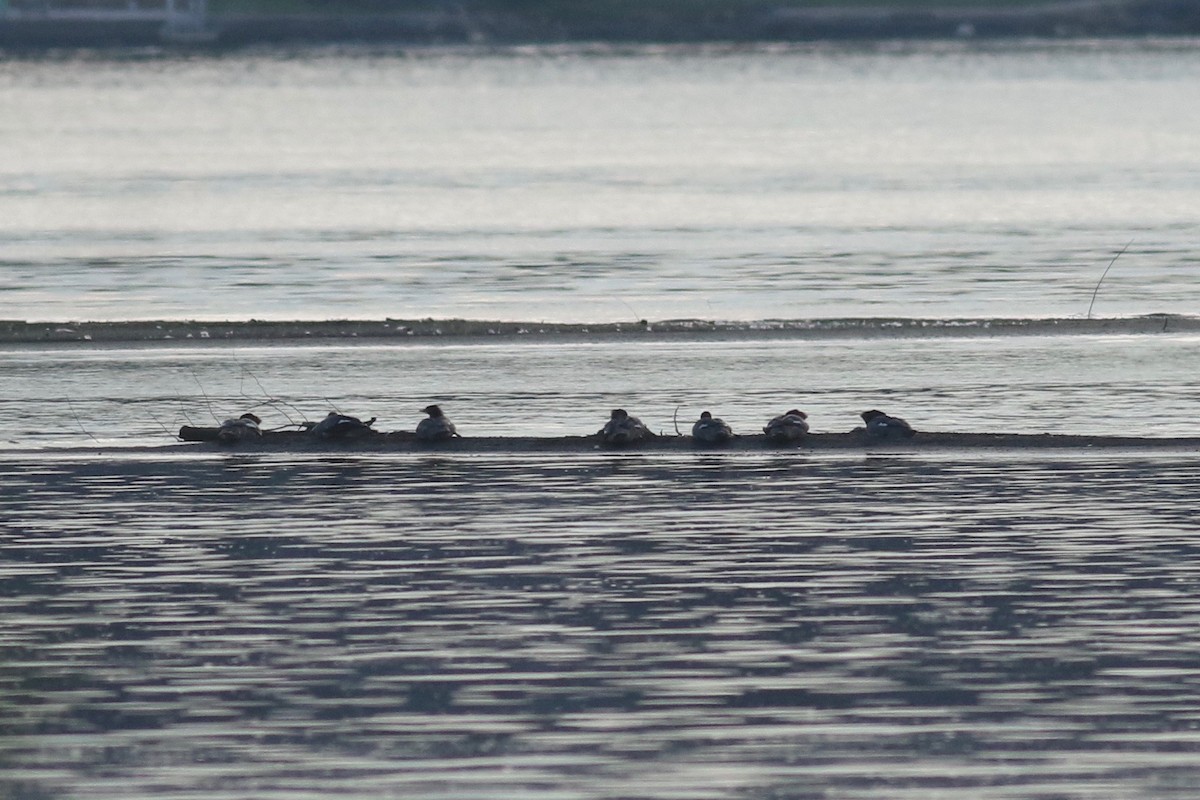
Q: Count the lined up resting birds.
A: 7